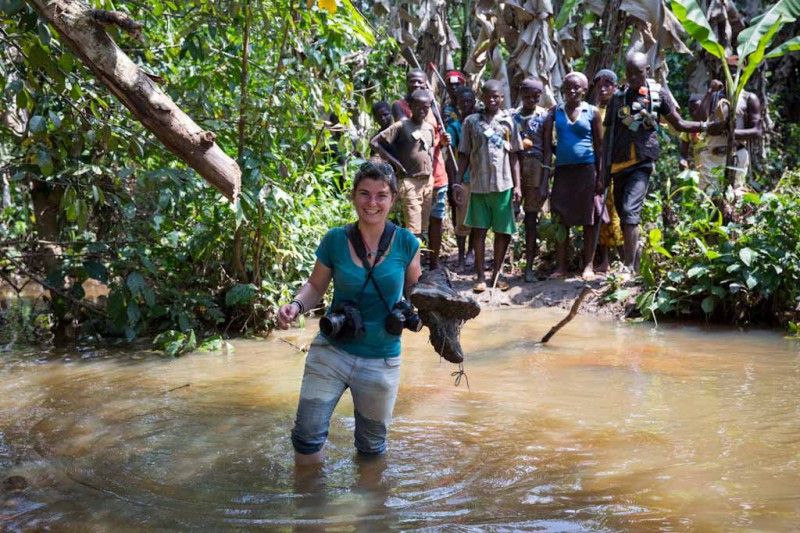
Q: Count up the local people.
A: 12